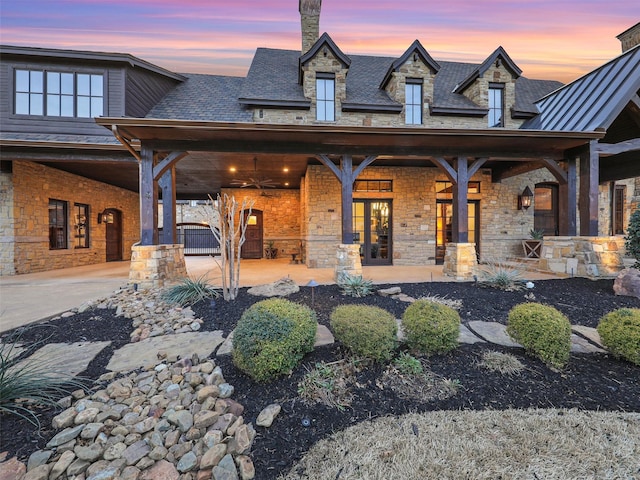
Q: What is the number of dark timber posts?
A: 6